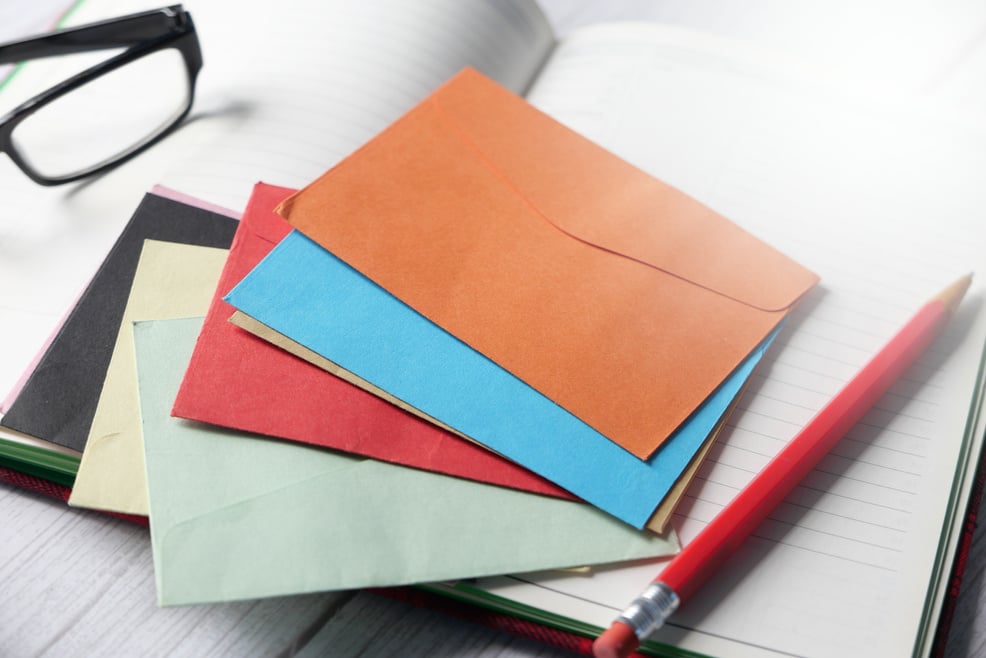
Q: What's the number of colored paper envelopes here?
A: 8